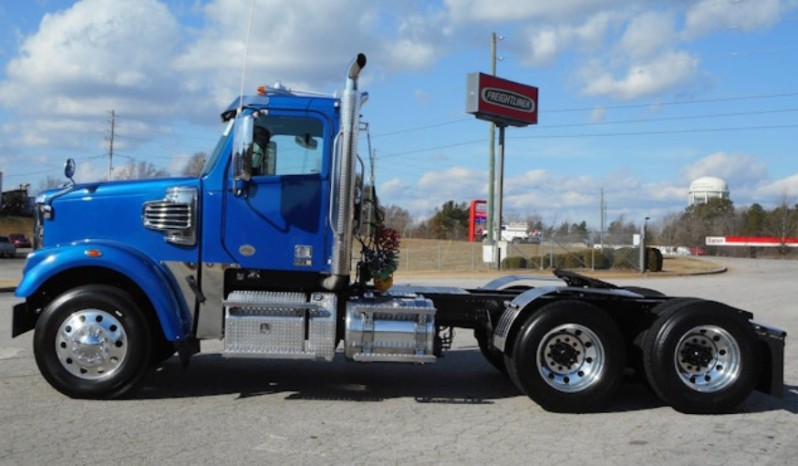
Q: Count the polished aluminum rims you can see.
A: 3